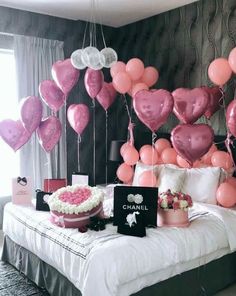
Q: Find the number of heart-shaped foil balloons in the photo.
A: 13